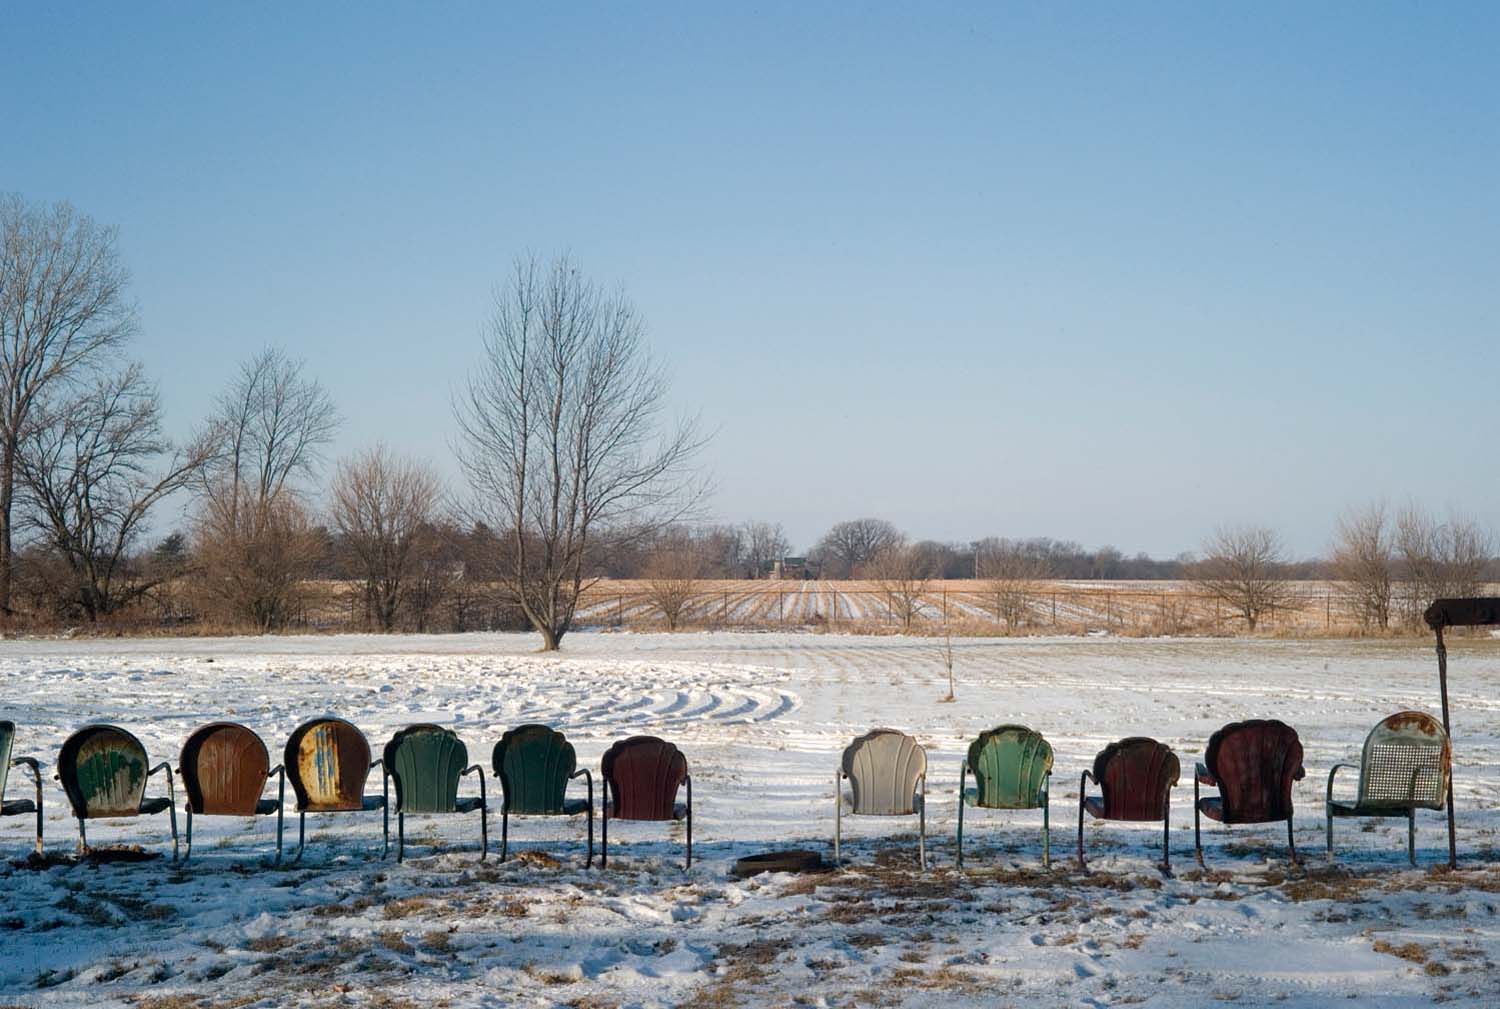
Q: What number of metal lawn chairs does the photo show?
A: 12